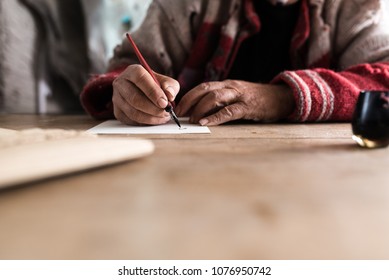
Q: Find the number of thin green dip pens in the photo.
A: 0